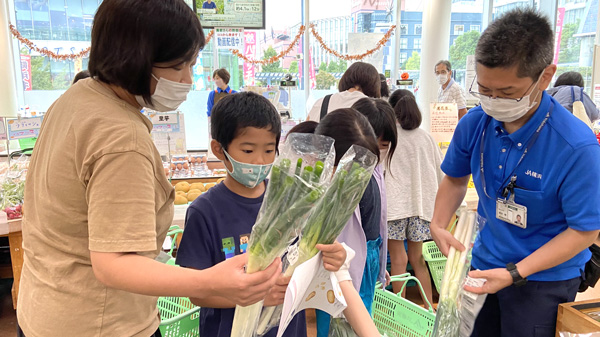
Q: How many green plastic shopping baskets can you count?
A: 3